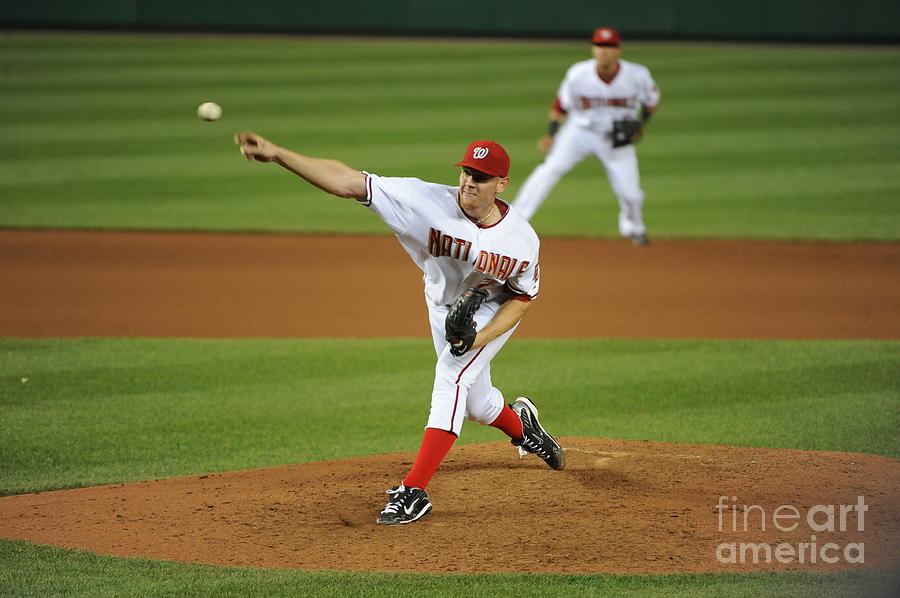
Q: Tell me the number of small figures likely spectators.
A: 0